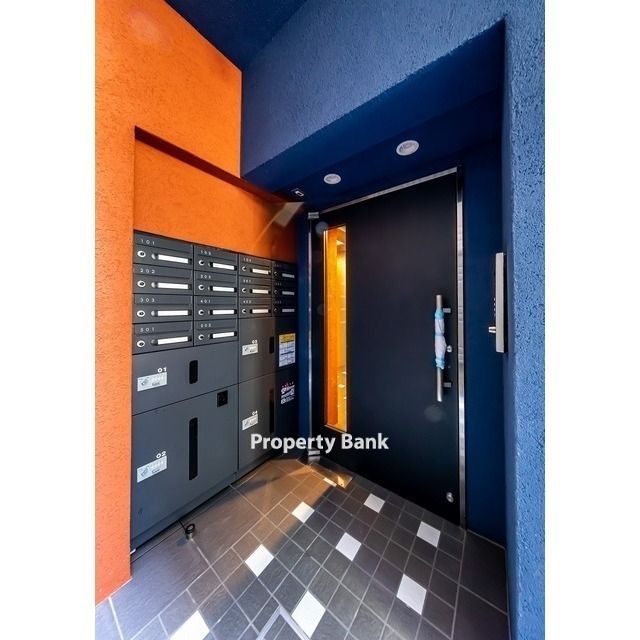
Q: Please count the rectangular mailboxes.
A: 14